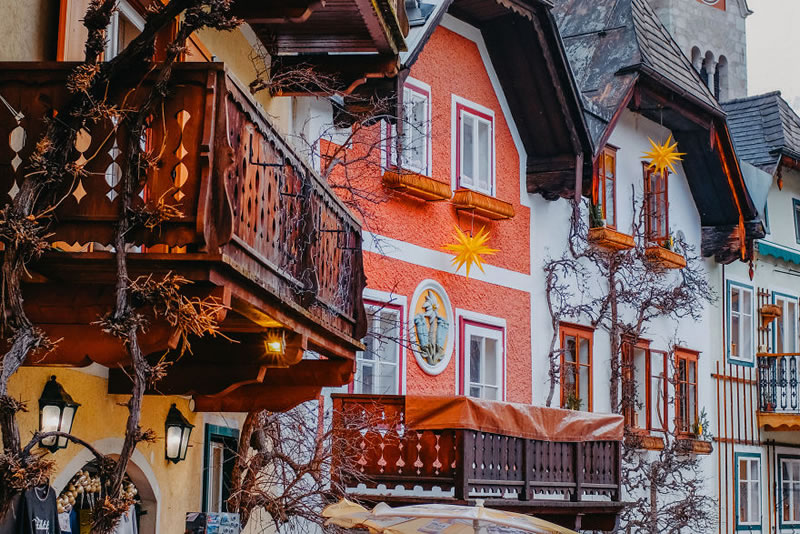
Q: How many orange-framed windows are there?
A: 5